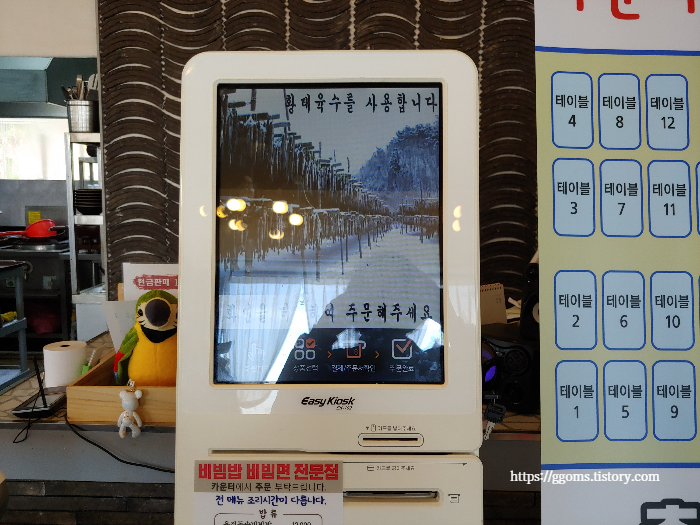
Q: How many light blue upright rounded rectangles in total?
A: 12